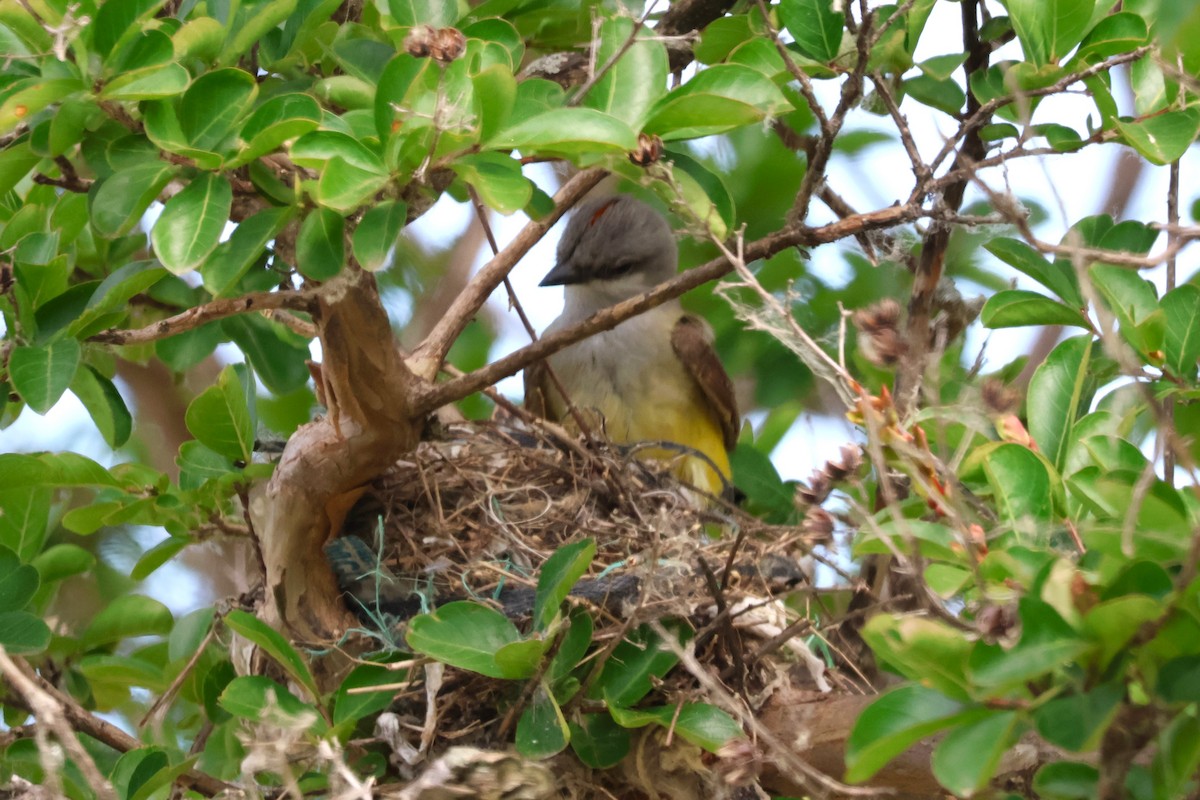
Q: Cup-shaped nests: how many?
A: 1